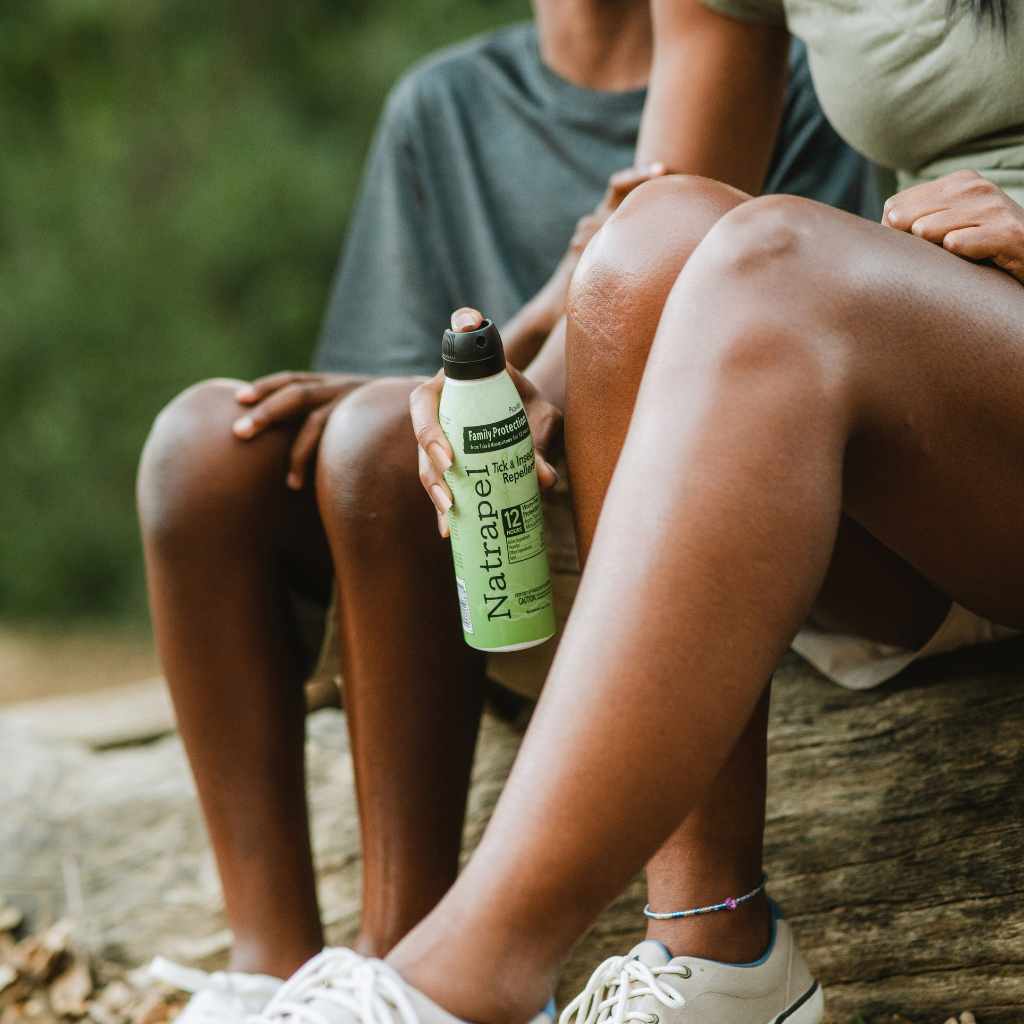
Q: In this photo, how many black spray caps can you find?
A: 1